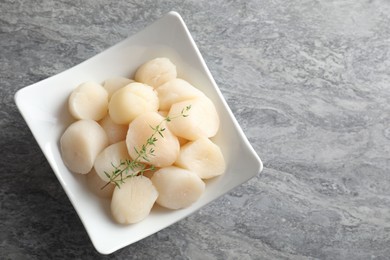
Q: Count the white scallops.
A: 14